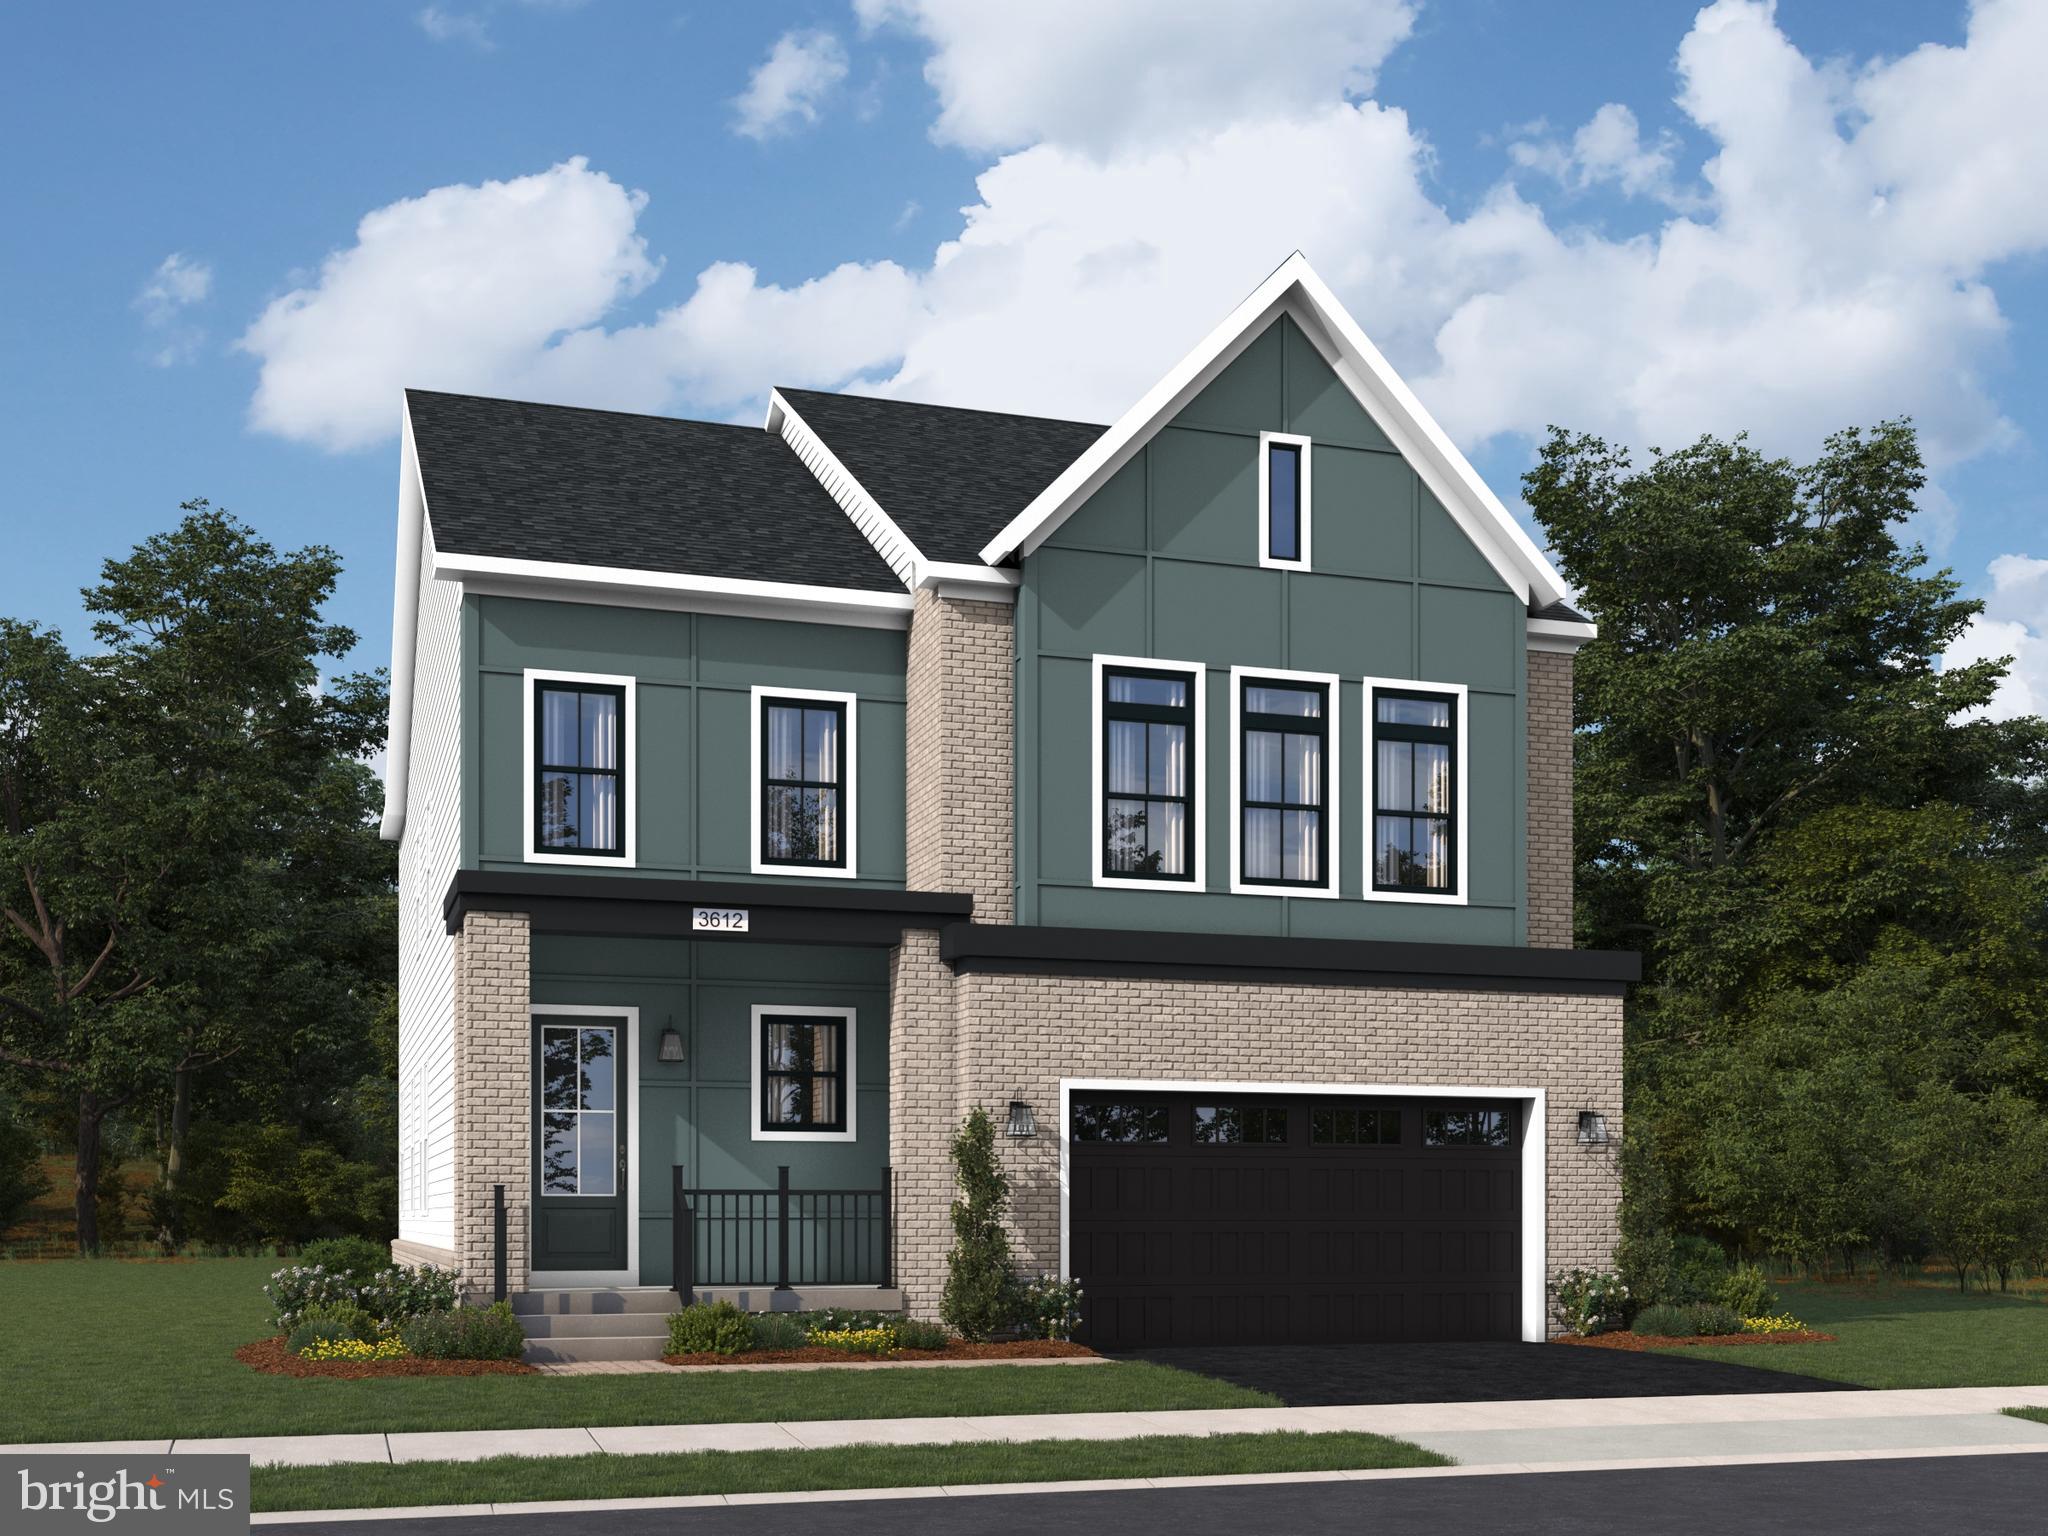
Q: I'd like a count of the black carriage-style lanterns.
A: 3